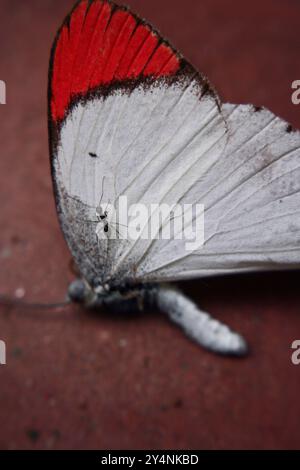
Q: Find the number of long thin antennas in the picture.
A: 1